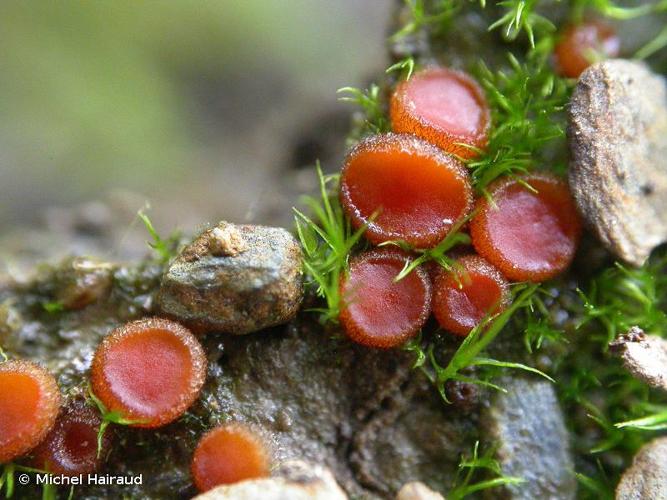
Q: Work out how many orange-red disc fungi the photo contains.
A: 10